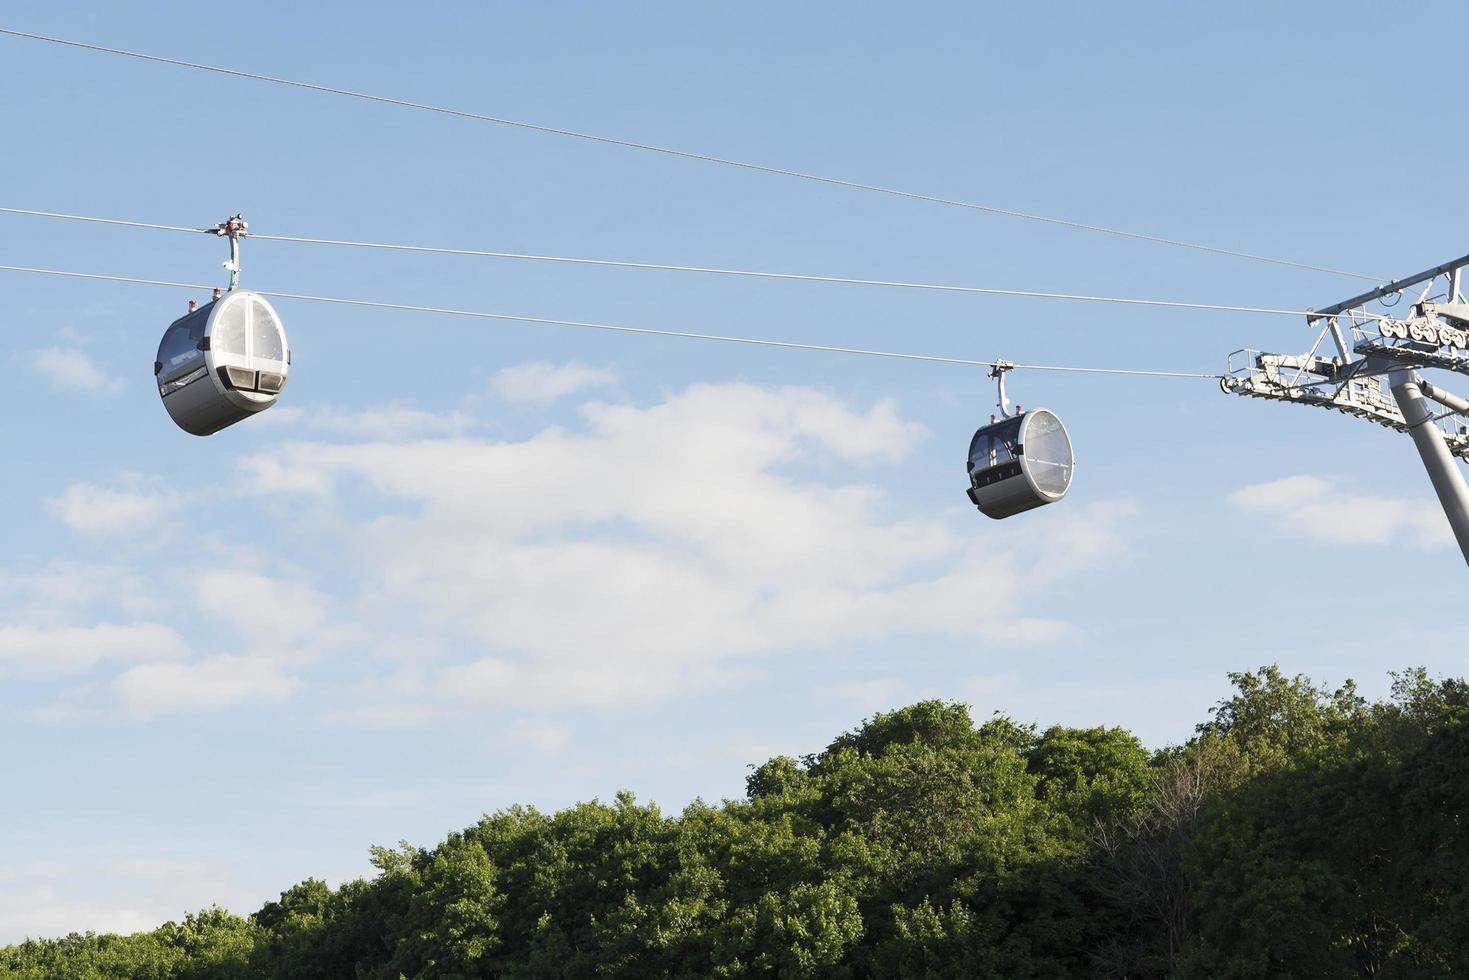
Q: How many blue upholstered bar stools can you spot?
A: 0